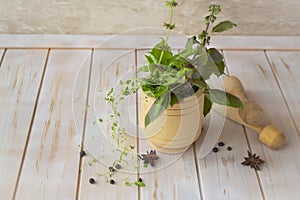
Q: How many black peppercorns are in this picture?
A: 9